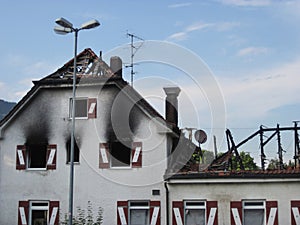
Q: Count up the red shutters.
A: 14